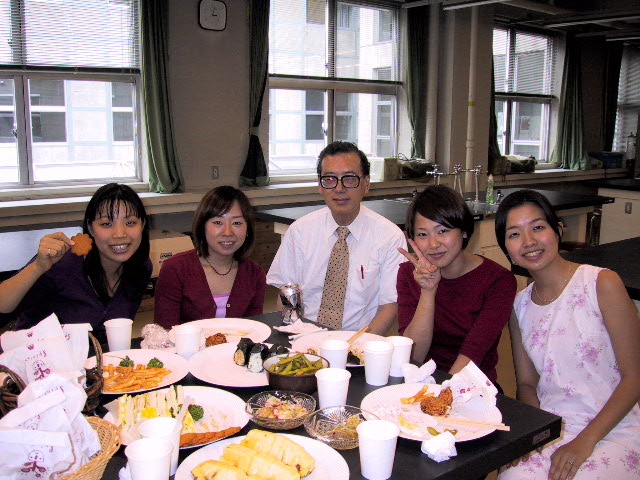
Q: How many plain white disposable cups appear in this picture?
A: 9